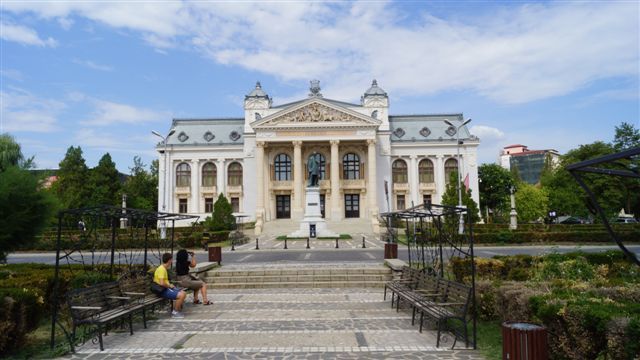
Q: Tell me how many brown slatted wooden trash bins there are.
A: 3